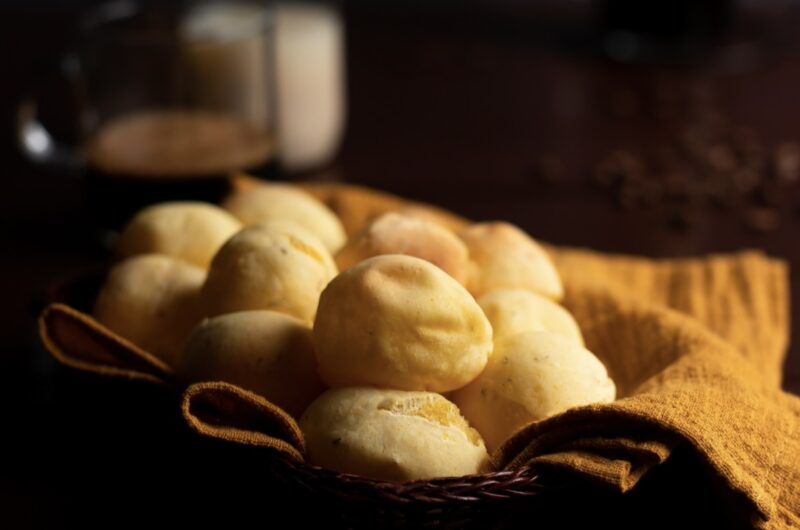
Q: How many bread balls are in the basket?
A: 11